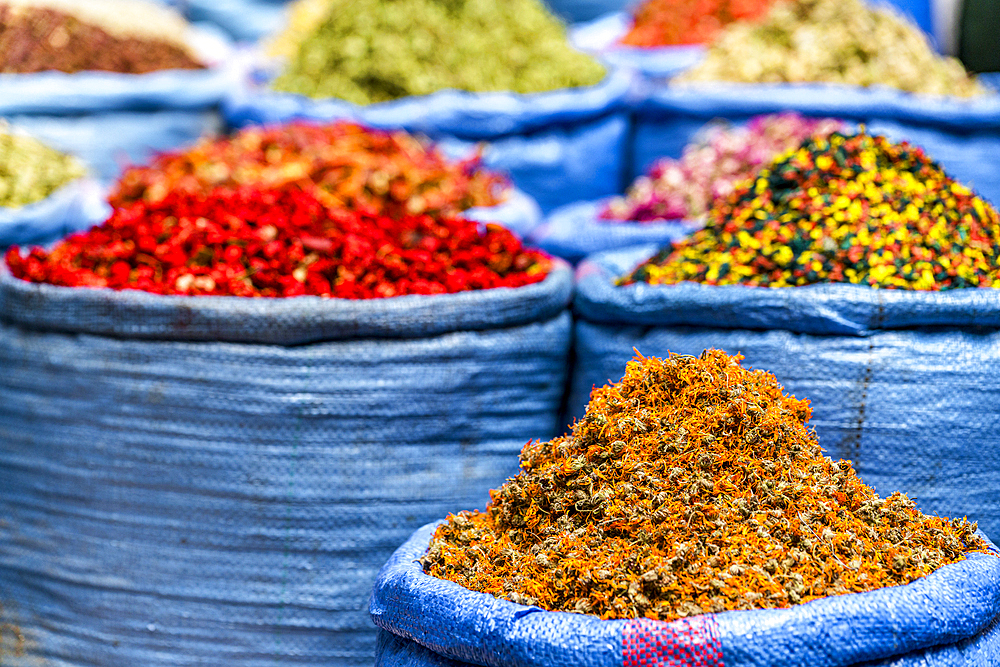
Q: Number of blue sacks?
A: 10